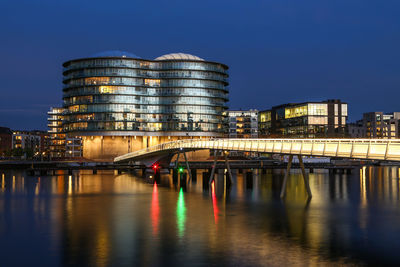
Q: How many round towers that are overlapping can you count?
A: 2